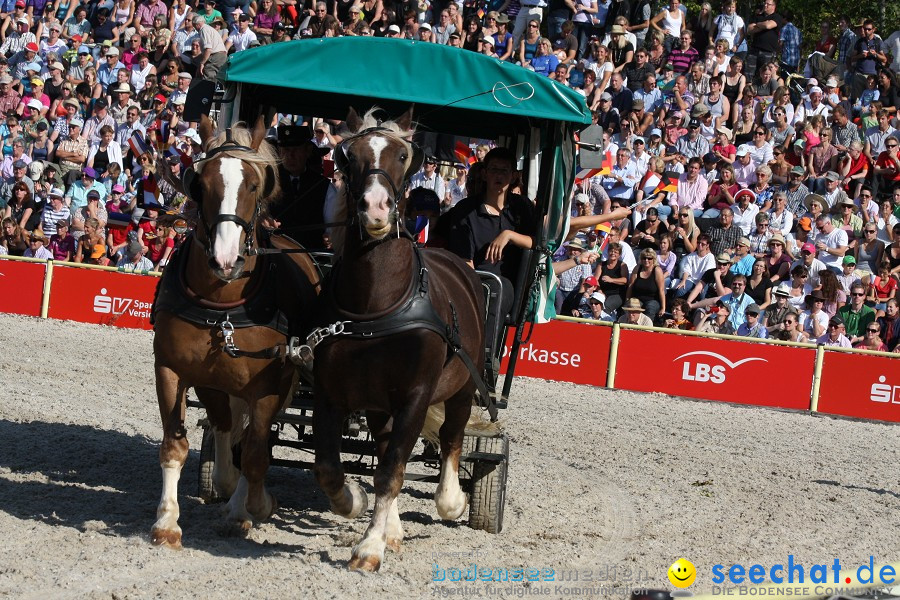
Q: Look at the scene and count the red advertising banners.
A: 5